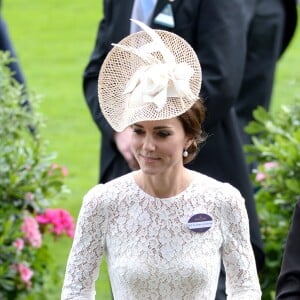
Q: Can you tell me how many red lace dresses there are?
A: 0